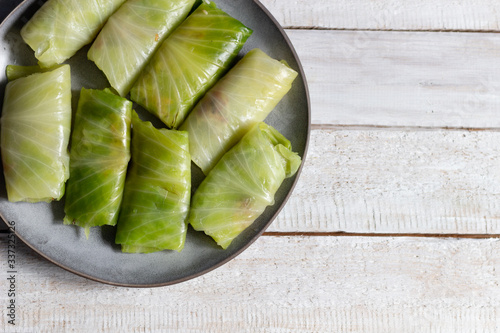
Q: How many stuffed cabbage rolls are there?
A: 8